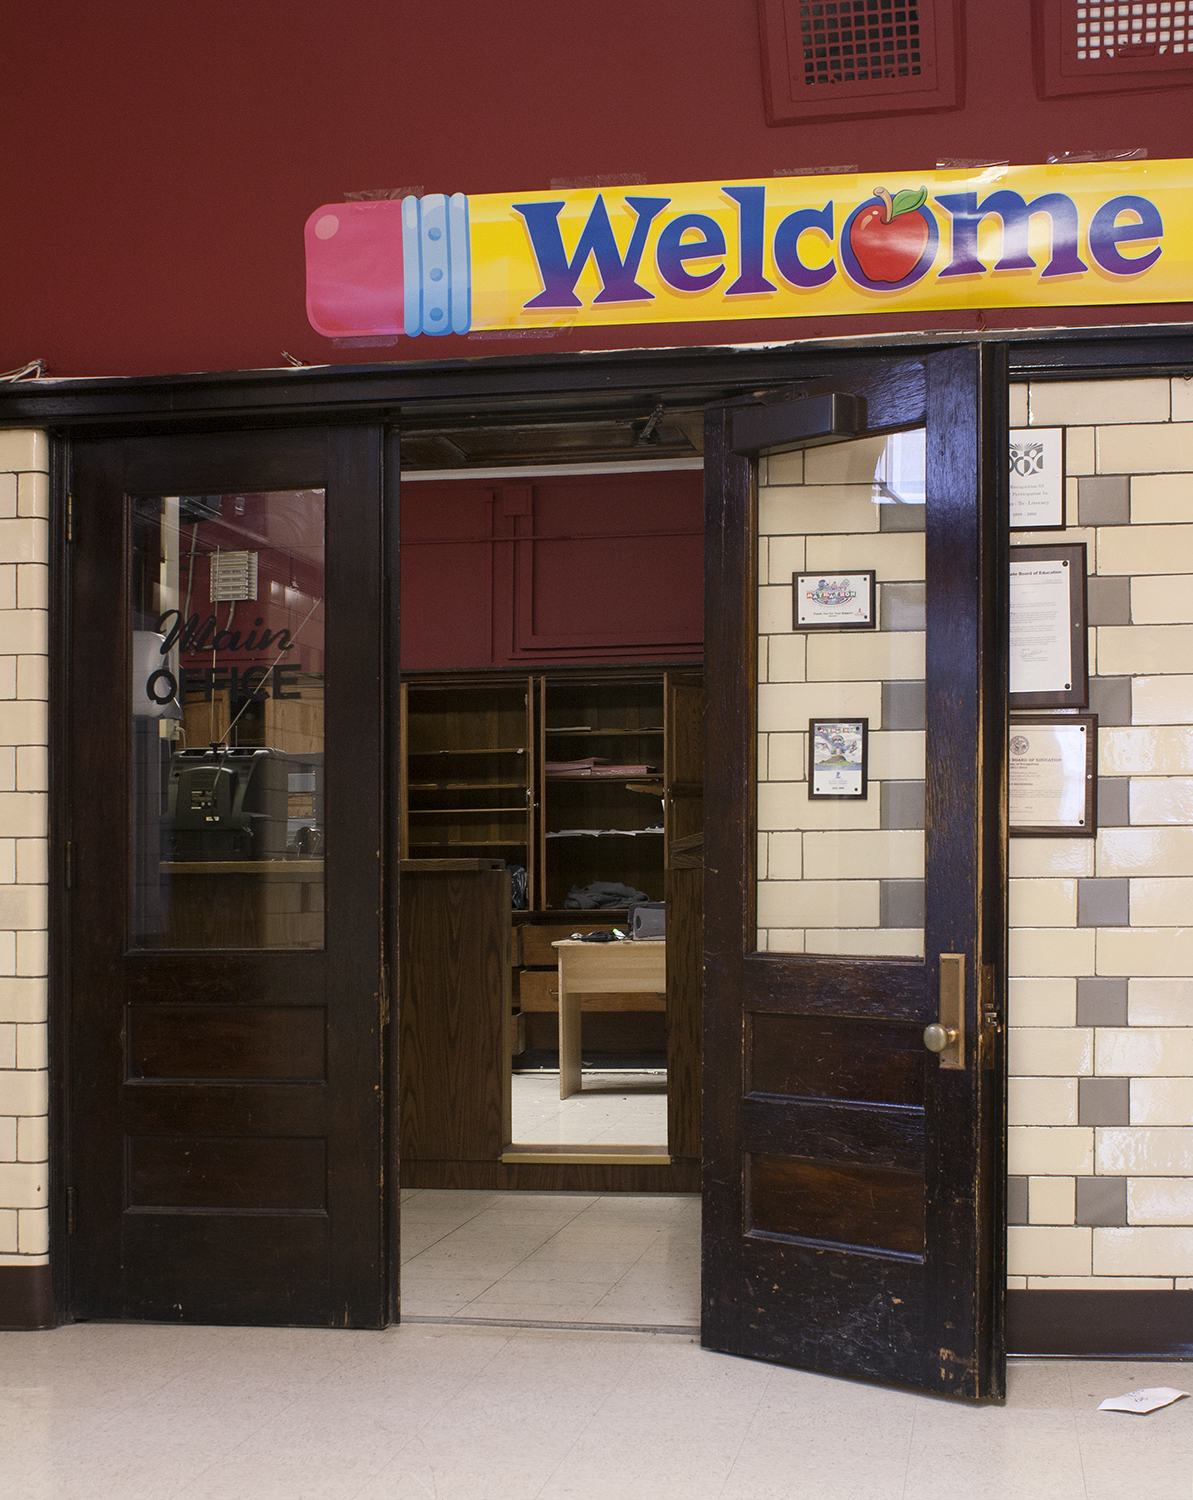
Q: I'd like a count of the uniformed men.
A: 0